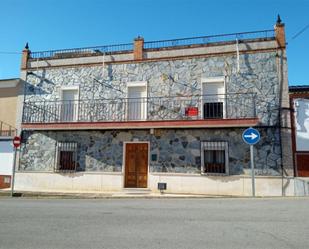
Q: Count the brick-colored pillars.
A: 3